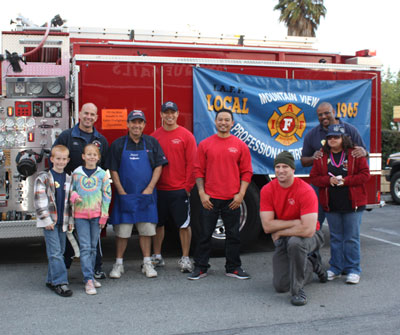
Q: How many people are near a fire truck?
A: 9